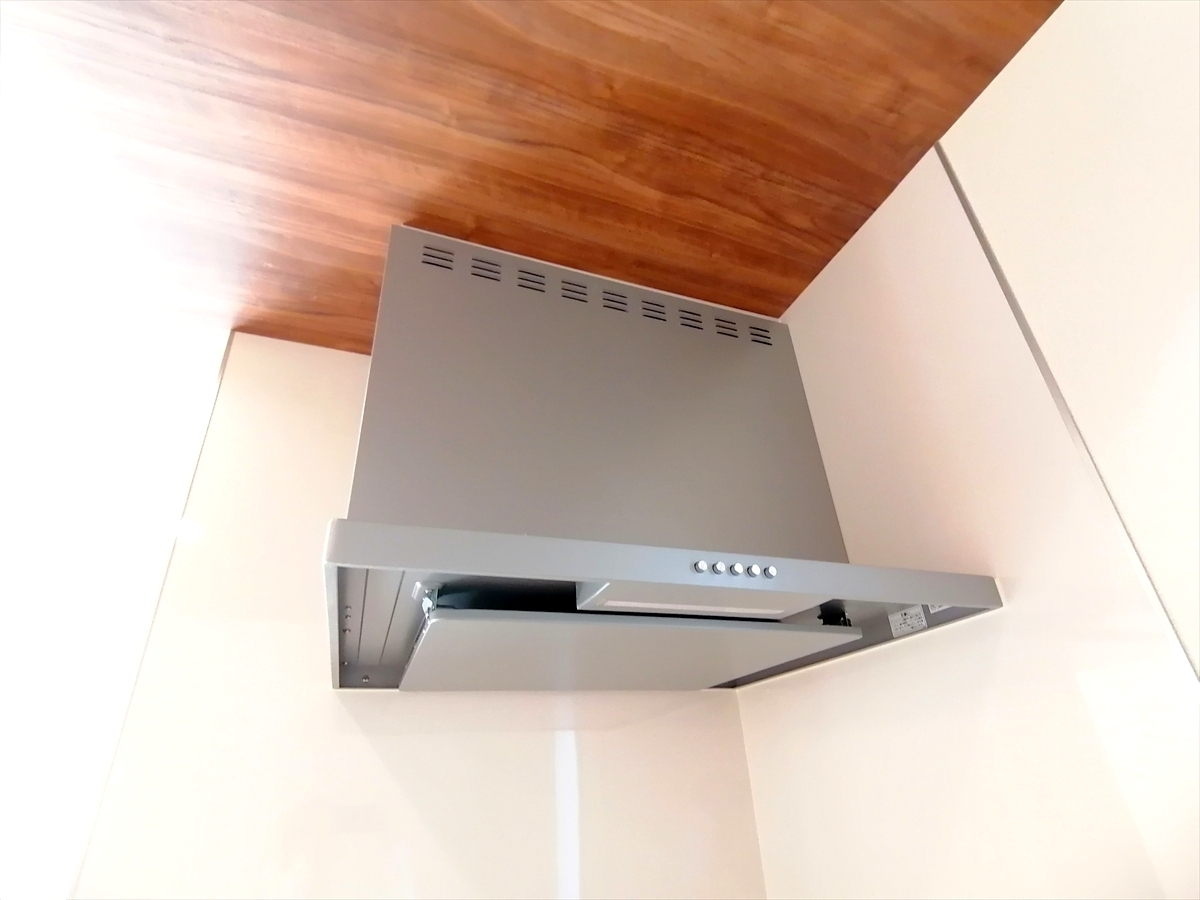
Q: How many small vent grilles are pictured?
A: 9